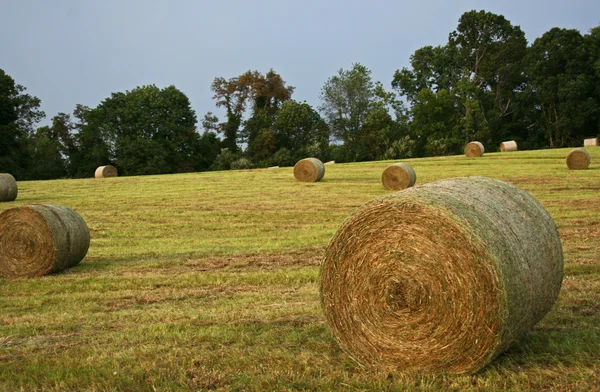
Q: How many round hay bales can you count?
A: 10